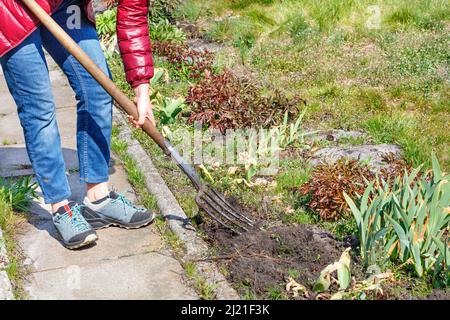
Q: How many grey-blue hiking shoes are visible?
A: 2